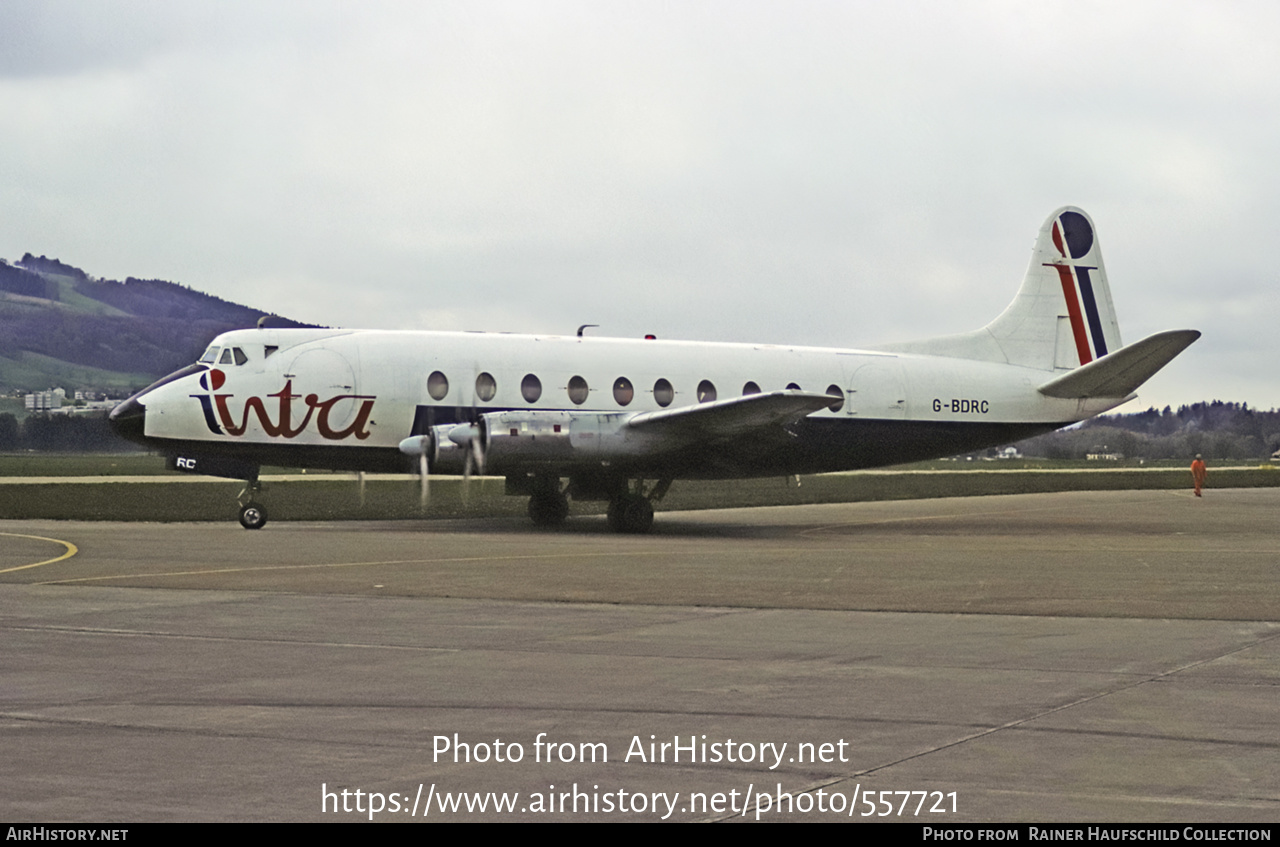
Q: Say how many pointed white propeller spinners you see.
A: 2